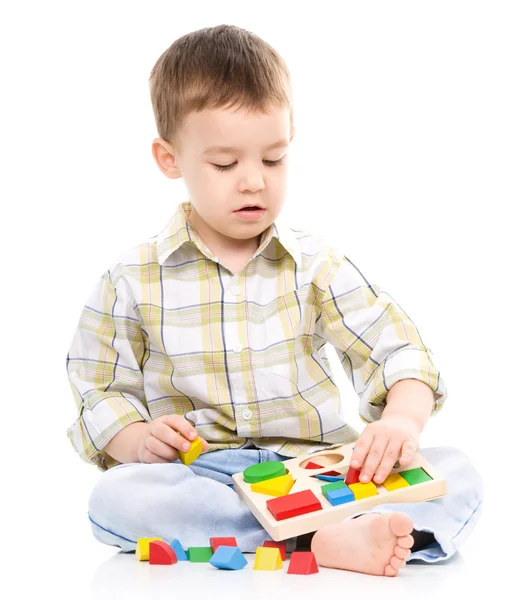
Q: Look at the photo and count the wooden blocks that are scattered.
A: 9